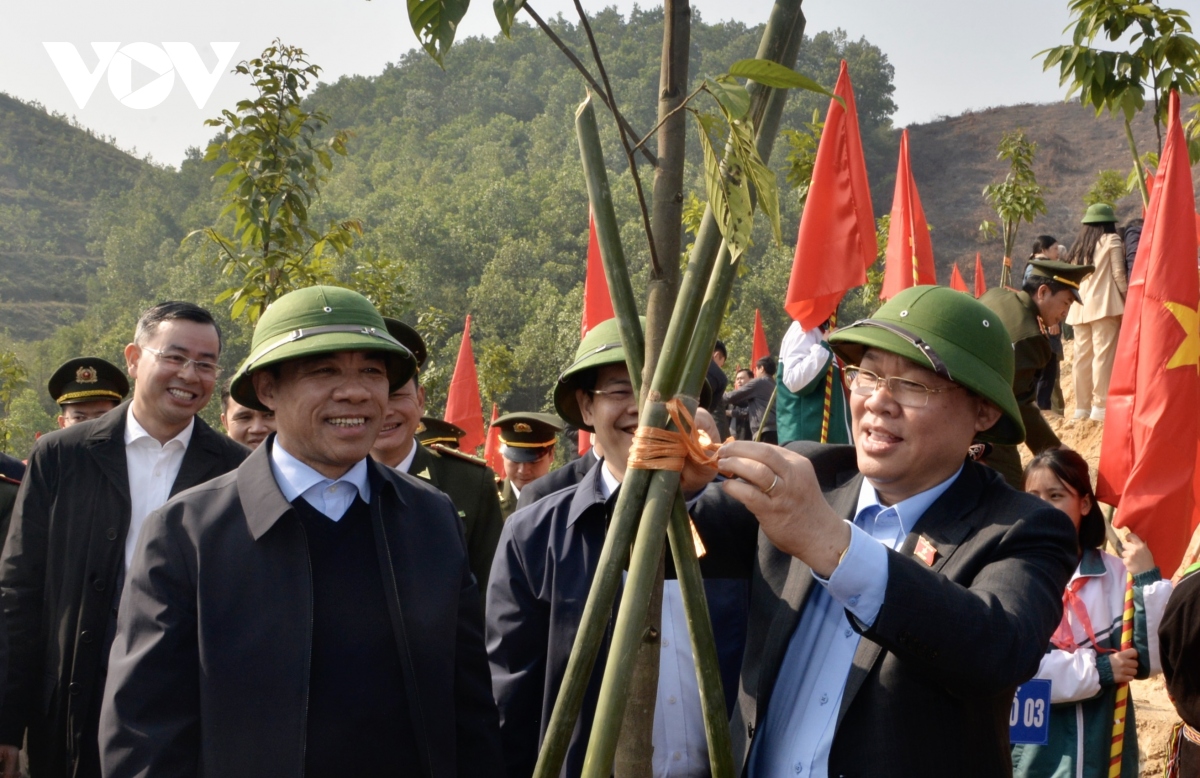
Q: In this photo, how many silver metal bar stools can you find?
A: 0